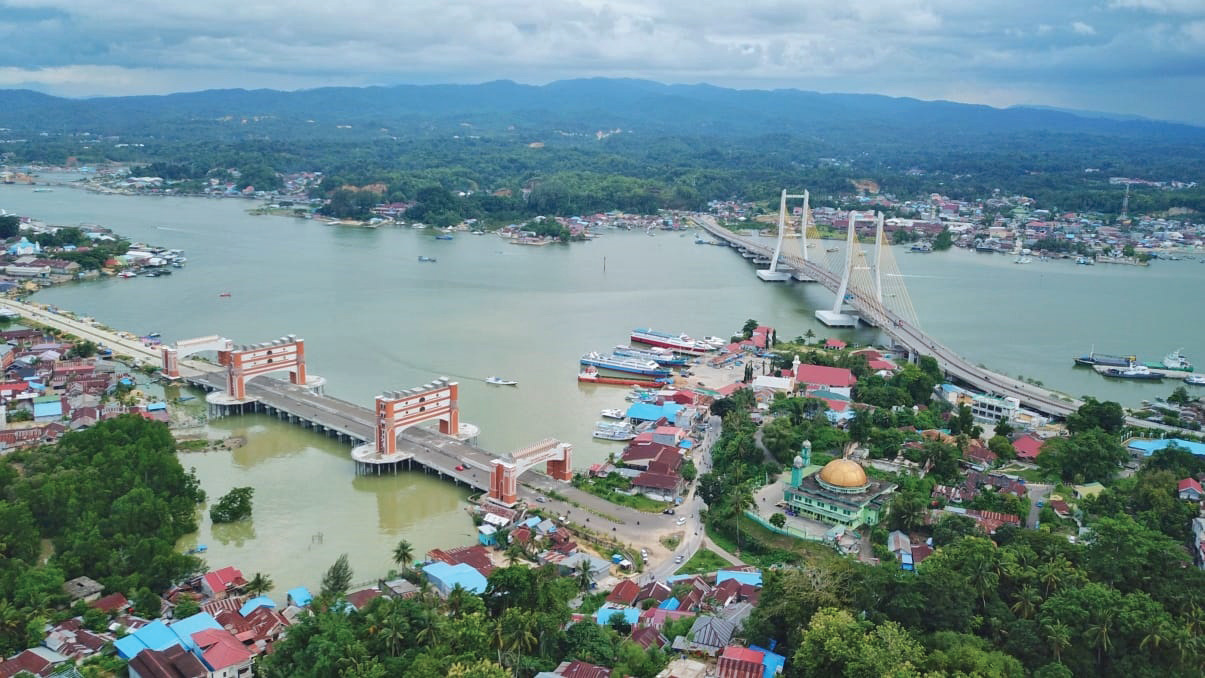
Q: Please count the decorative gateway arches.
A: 4